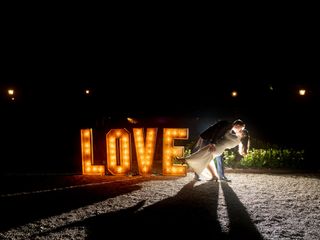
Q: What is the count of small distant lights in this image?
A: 4